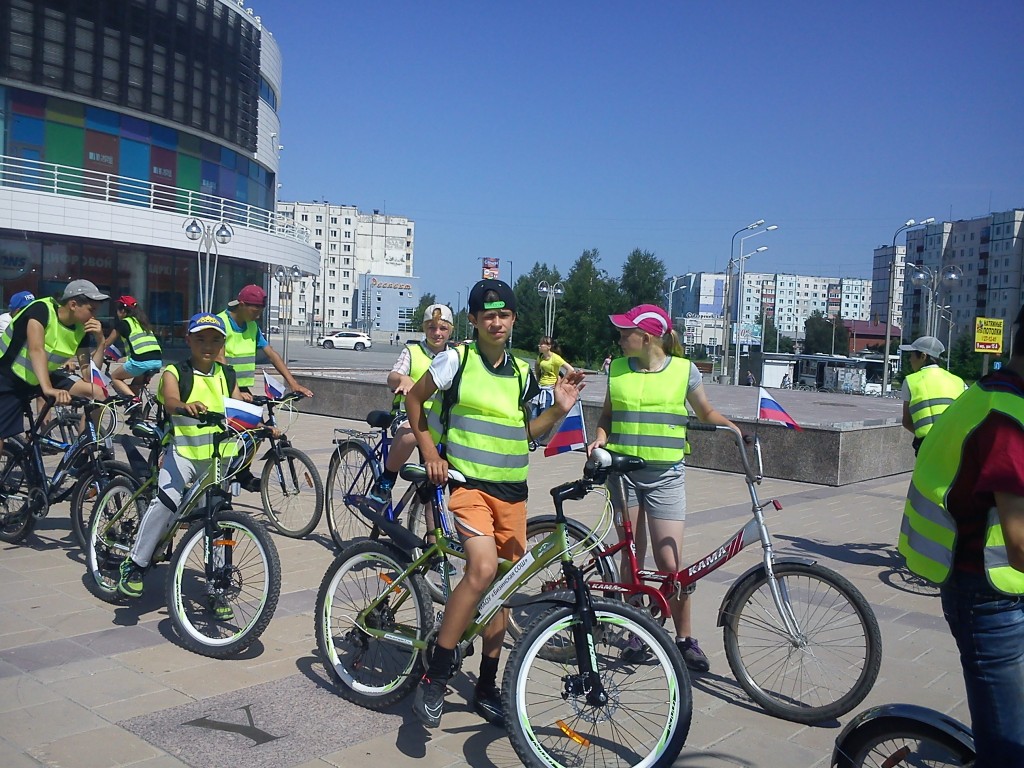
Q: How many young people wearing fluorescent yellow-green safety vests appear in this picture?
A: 9